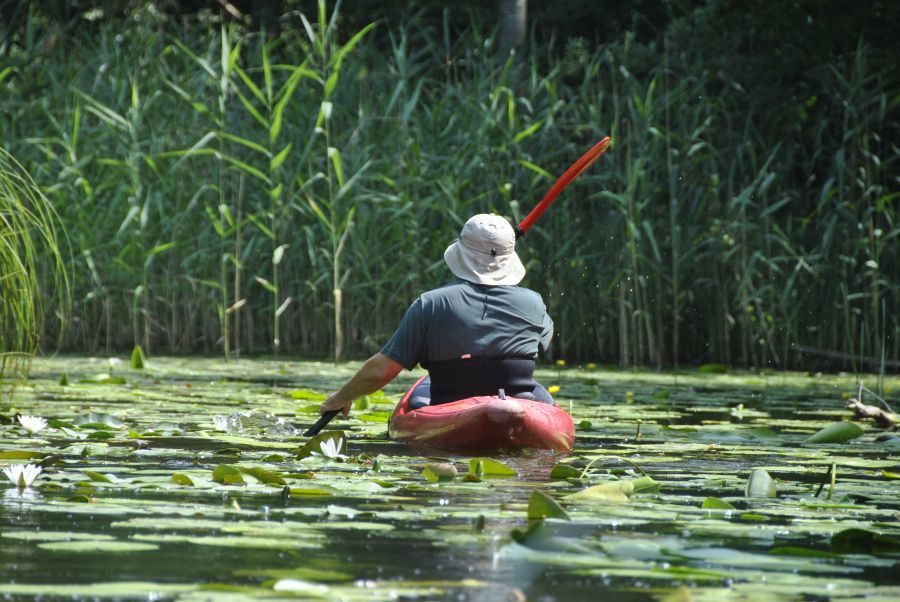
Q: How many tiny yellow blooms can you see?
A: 3